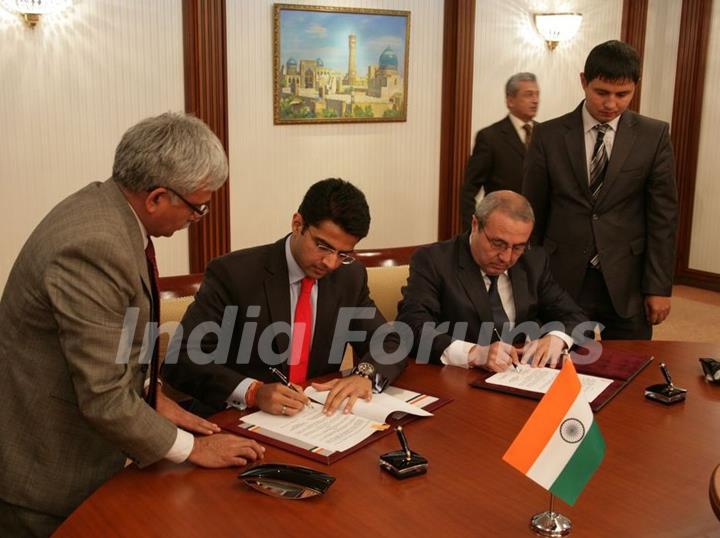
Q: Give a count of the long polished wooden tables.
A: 1